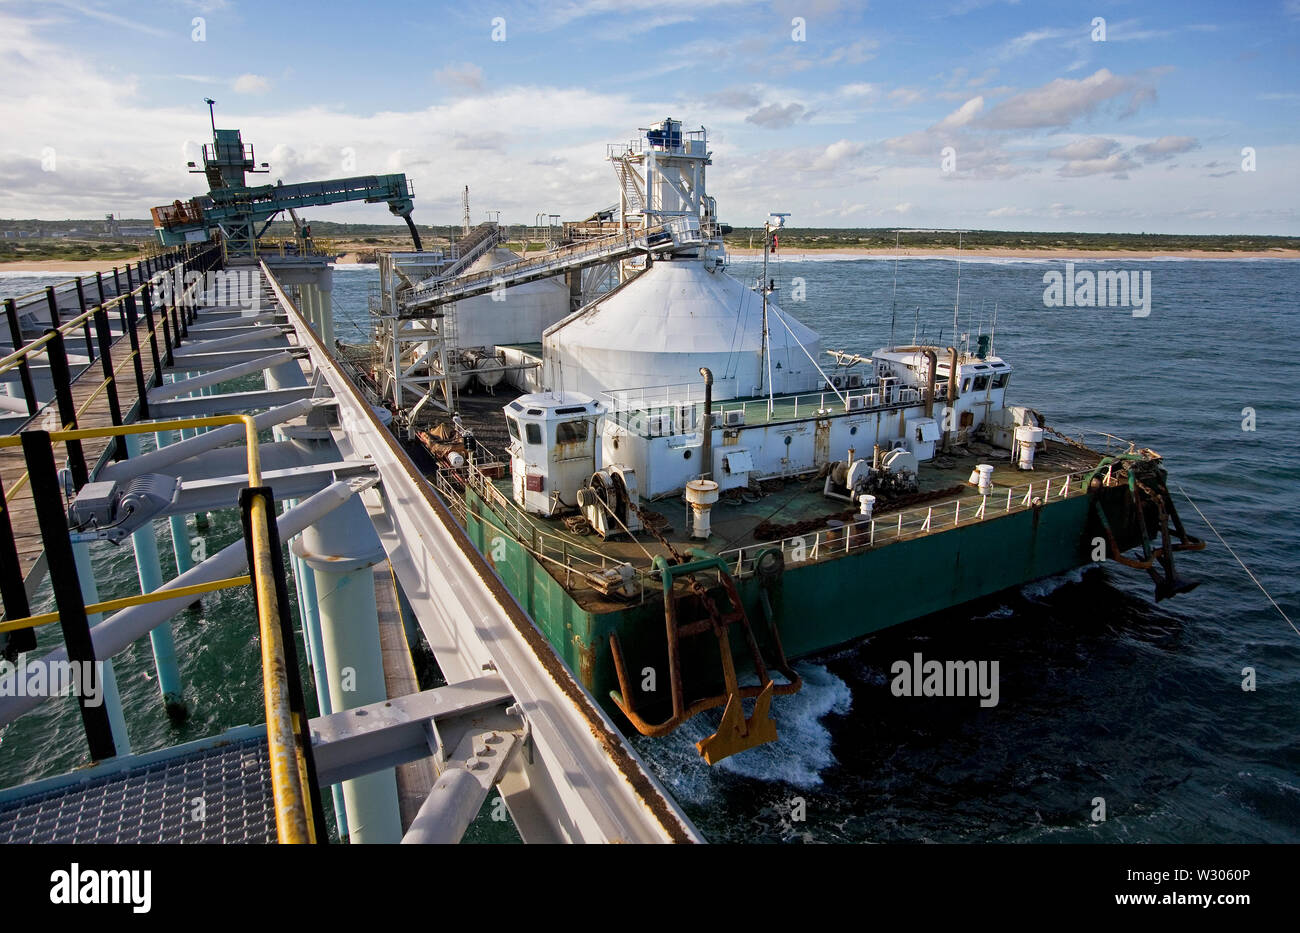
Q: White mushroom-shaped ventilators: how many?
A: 4